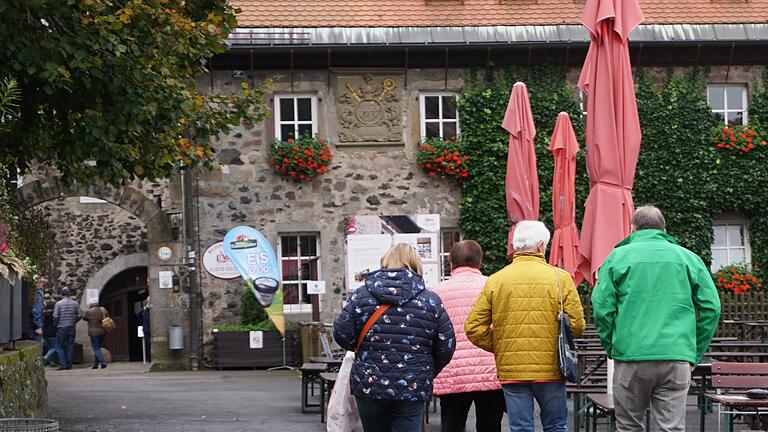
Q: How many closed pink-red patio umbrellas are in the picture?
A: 3